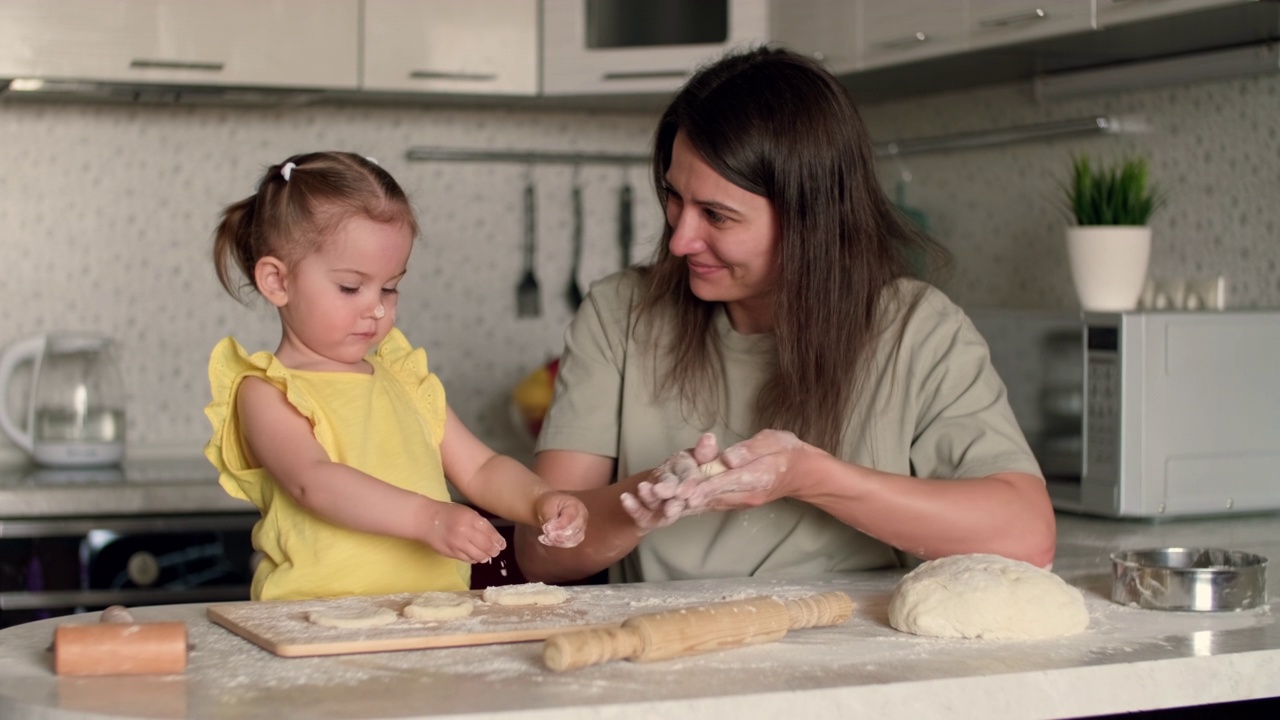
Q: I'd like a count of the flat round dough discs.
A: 3